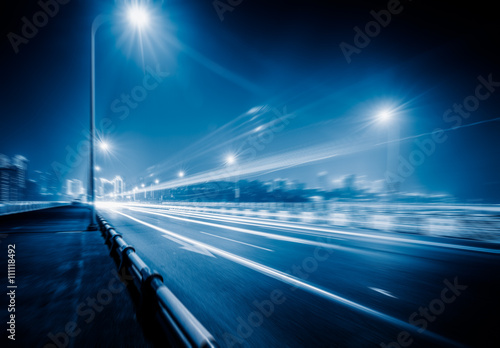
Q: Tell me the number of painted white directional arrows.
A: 1